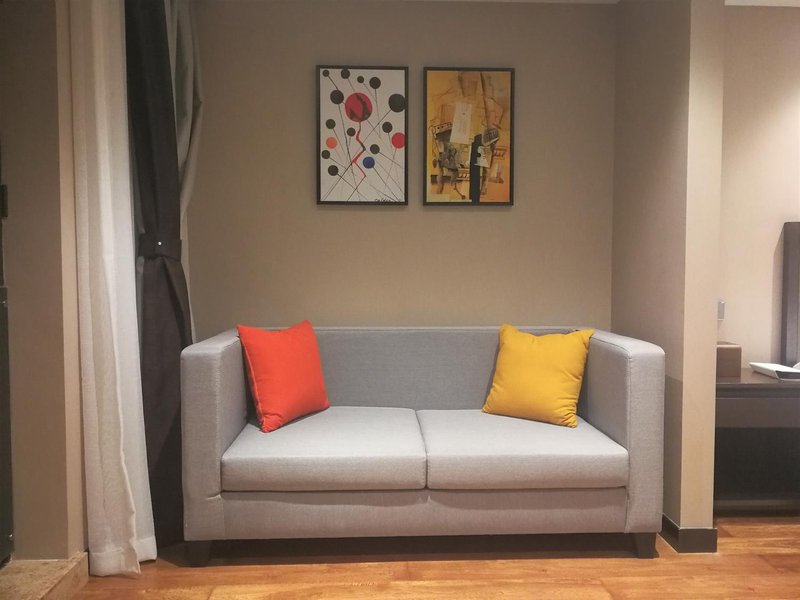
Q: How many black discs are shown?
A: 12